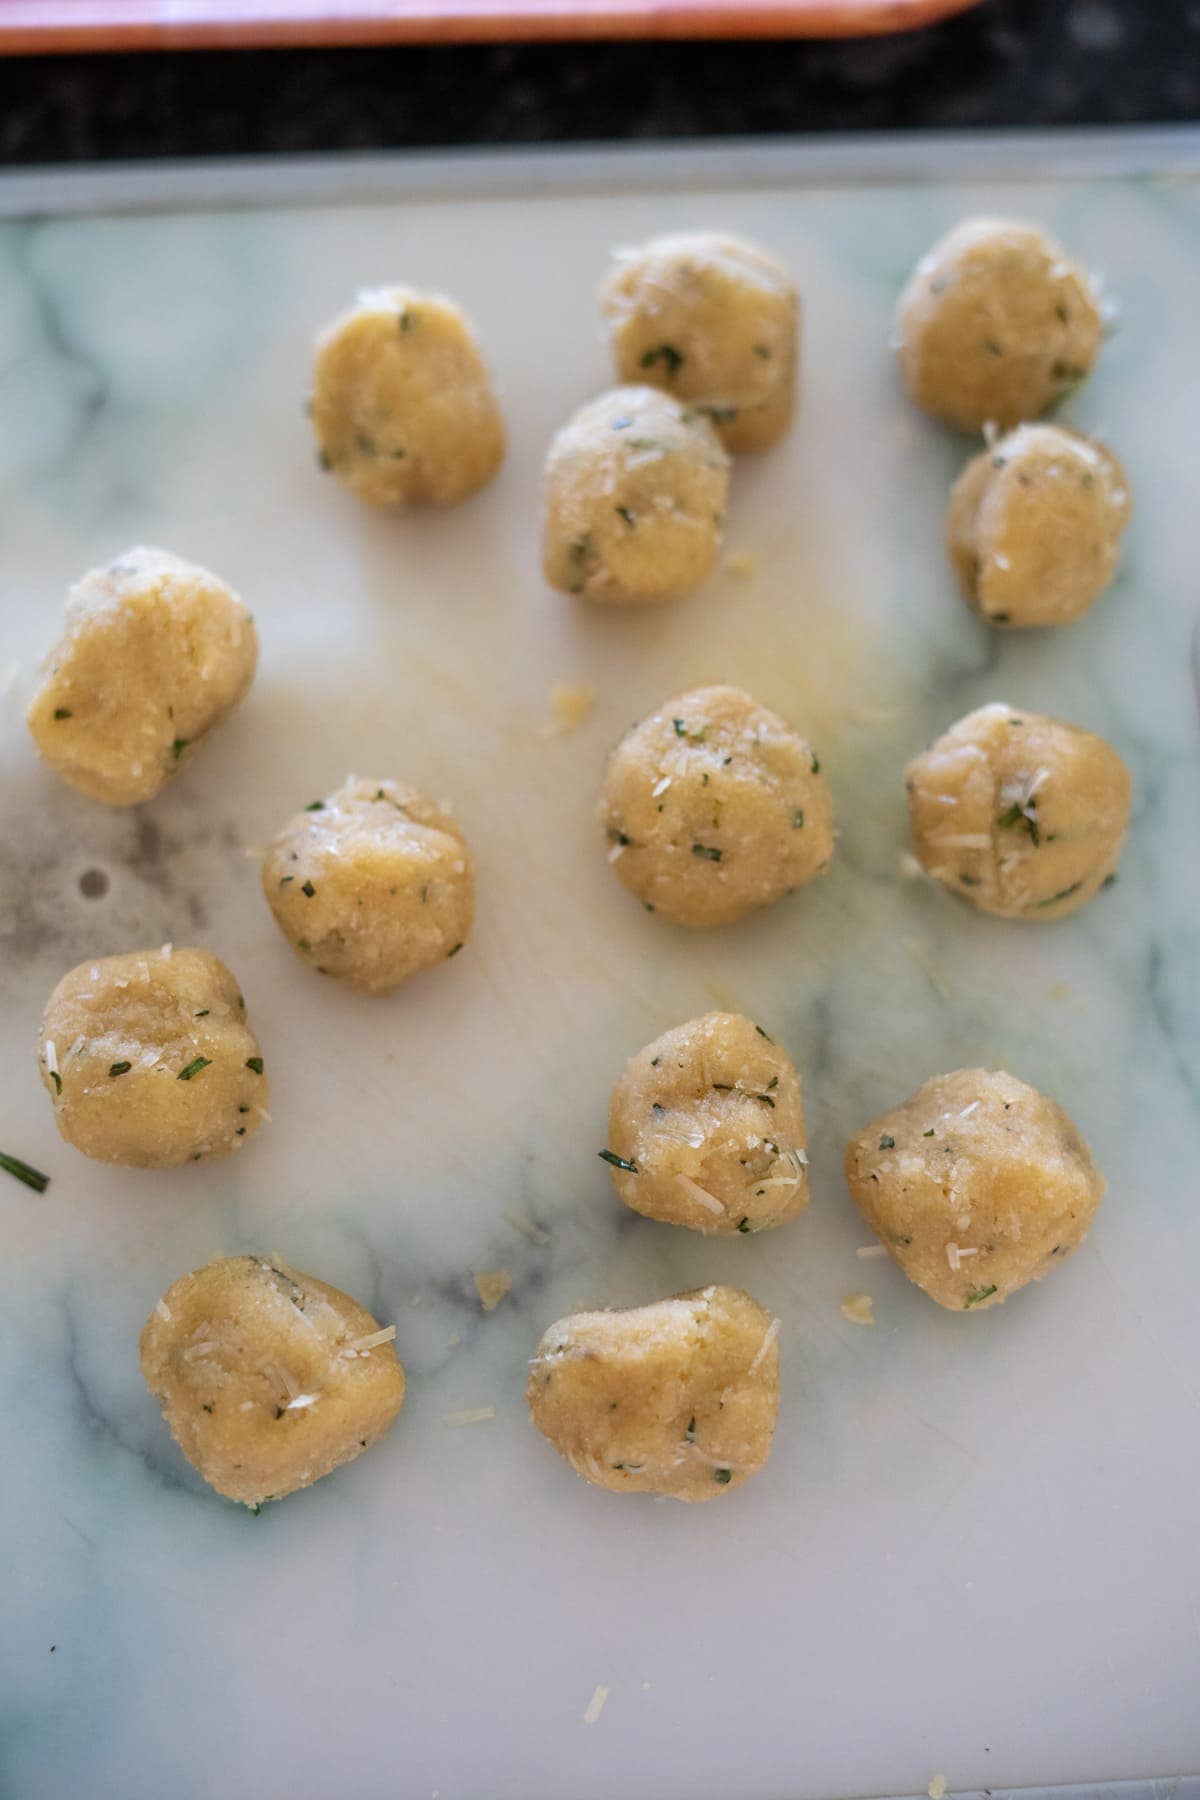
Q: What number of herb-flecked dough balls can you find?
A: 14